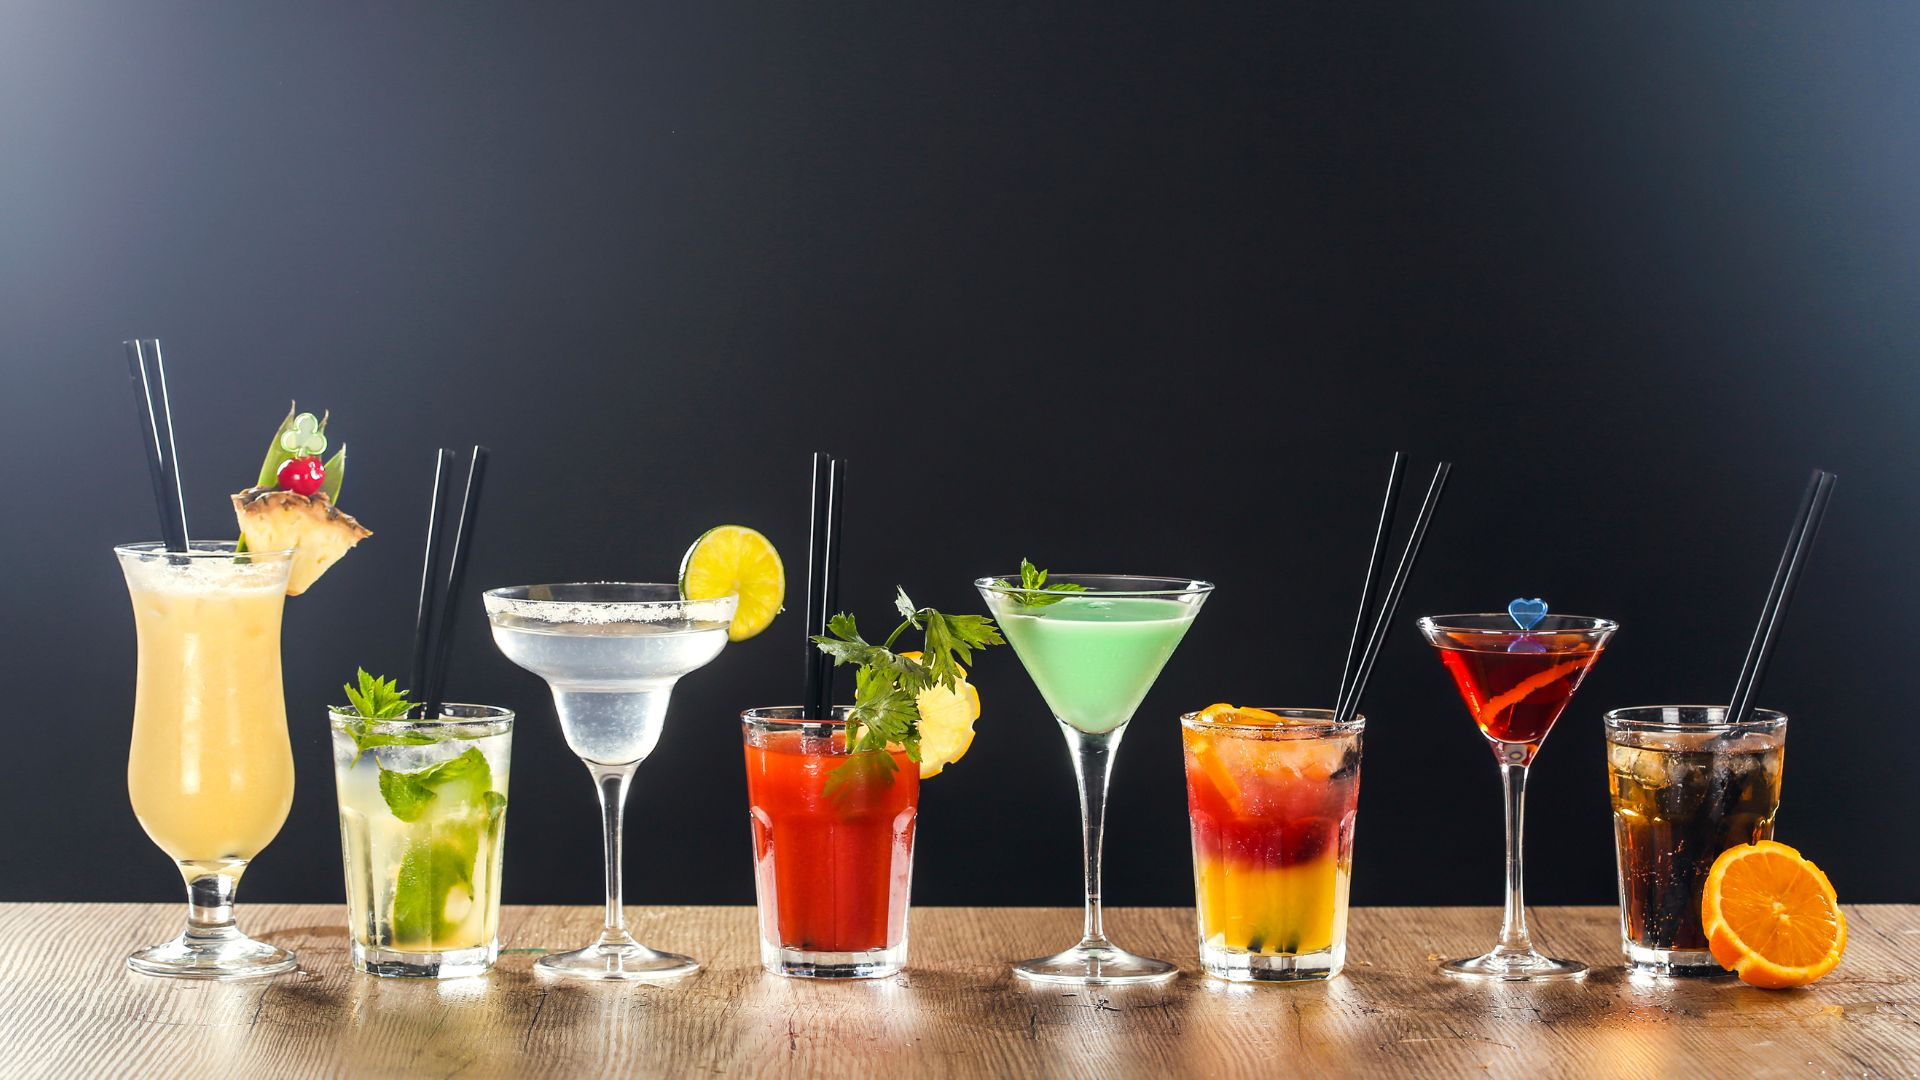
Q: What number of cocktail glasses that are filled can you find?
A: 8